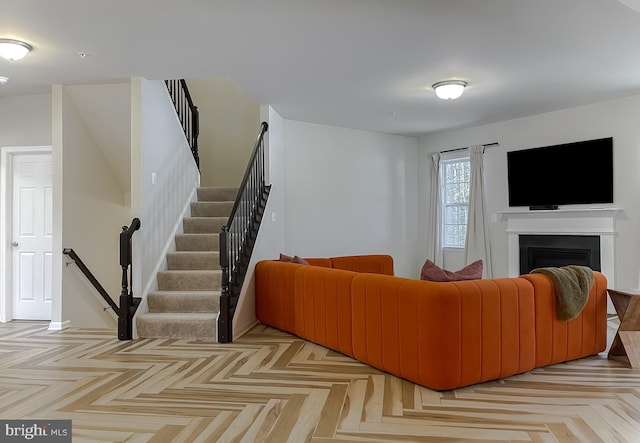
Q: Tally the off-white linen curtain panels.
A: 2